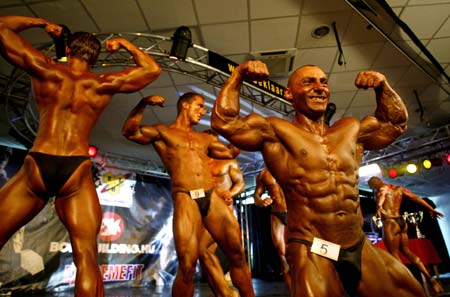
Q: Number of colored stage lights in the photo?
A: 5